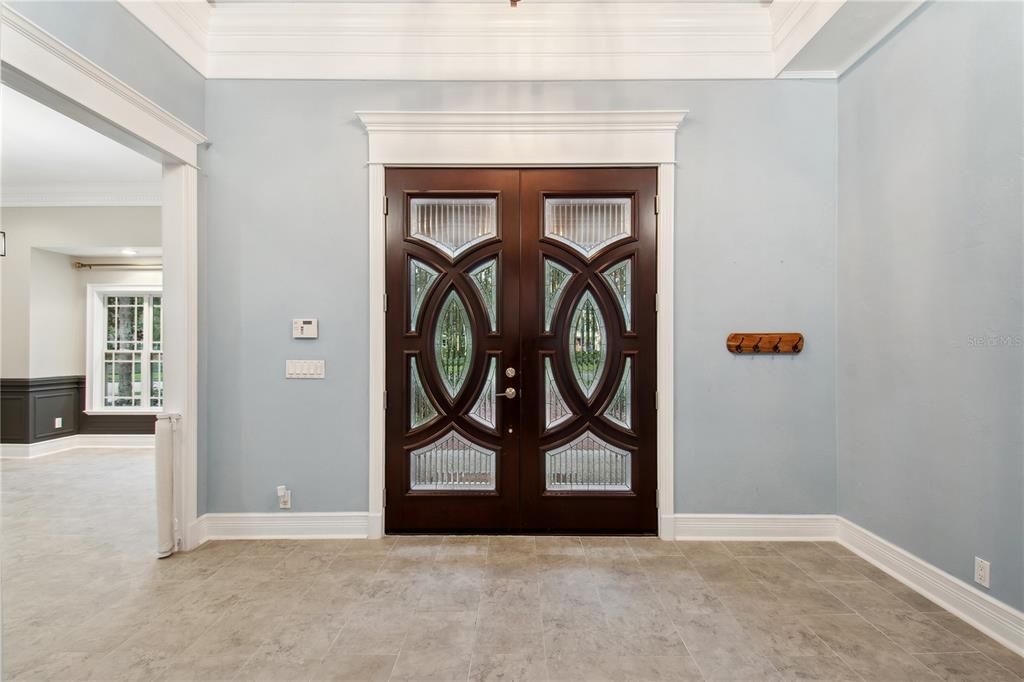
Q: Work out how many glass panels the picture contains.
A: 14